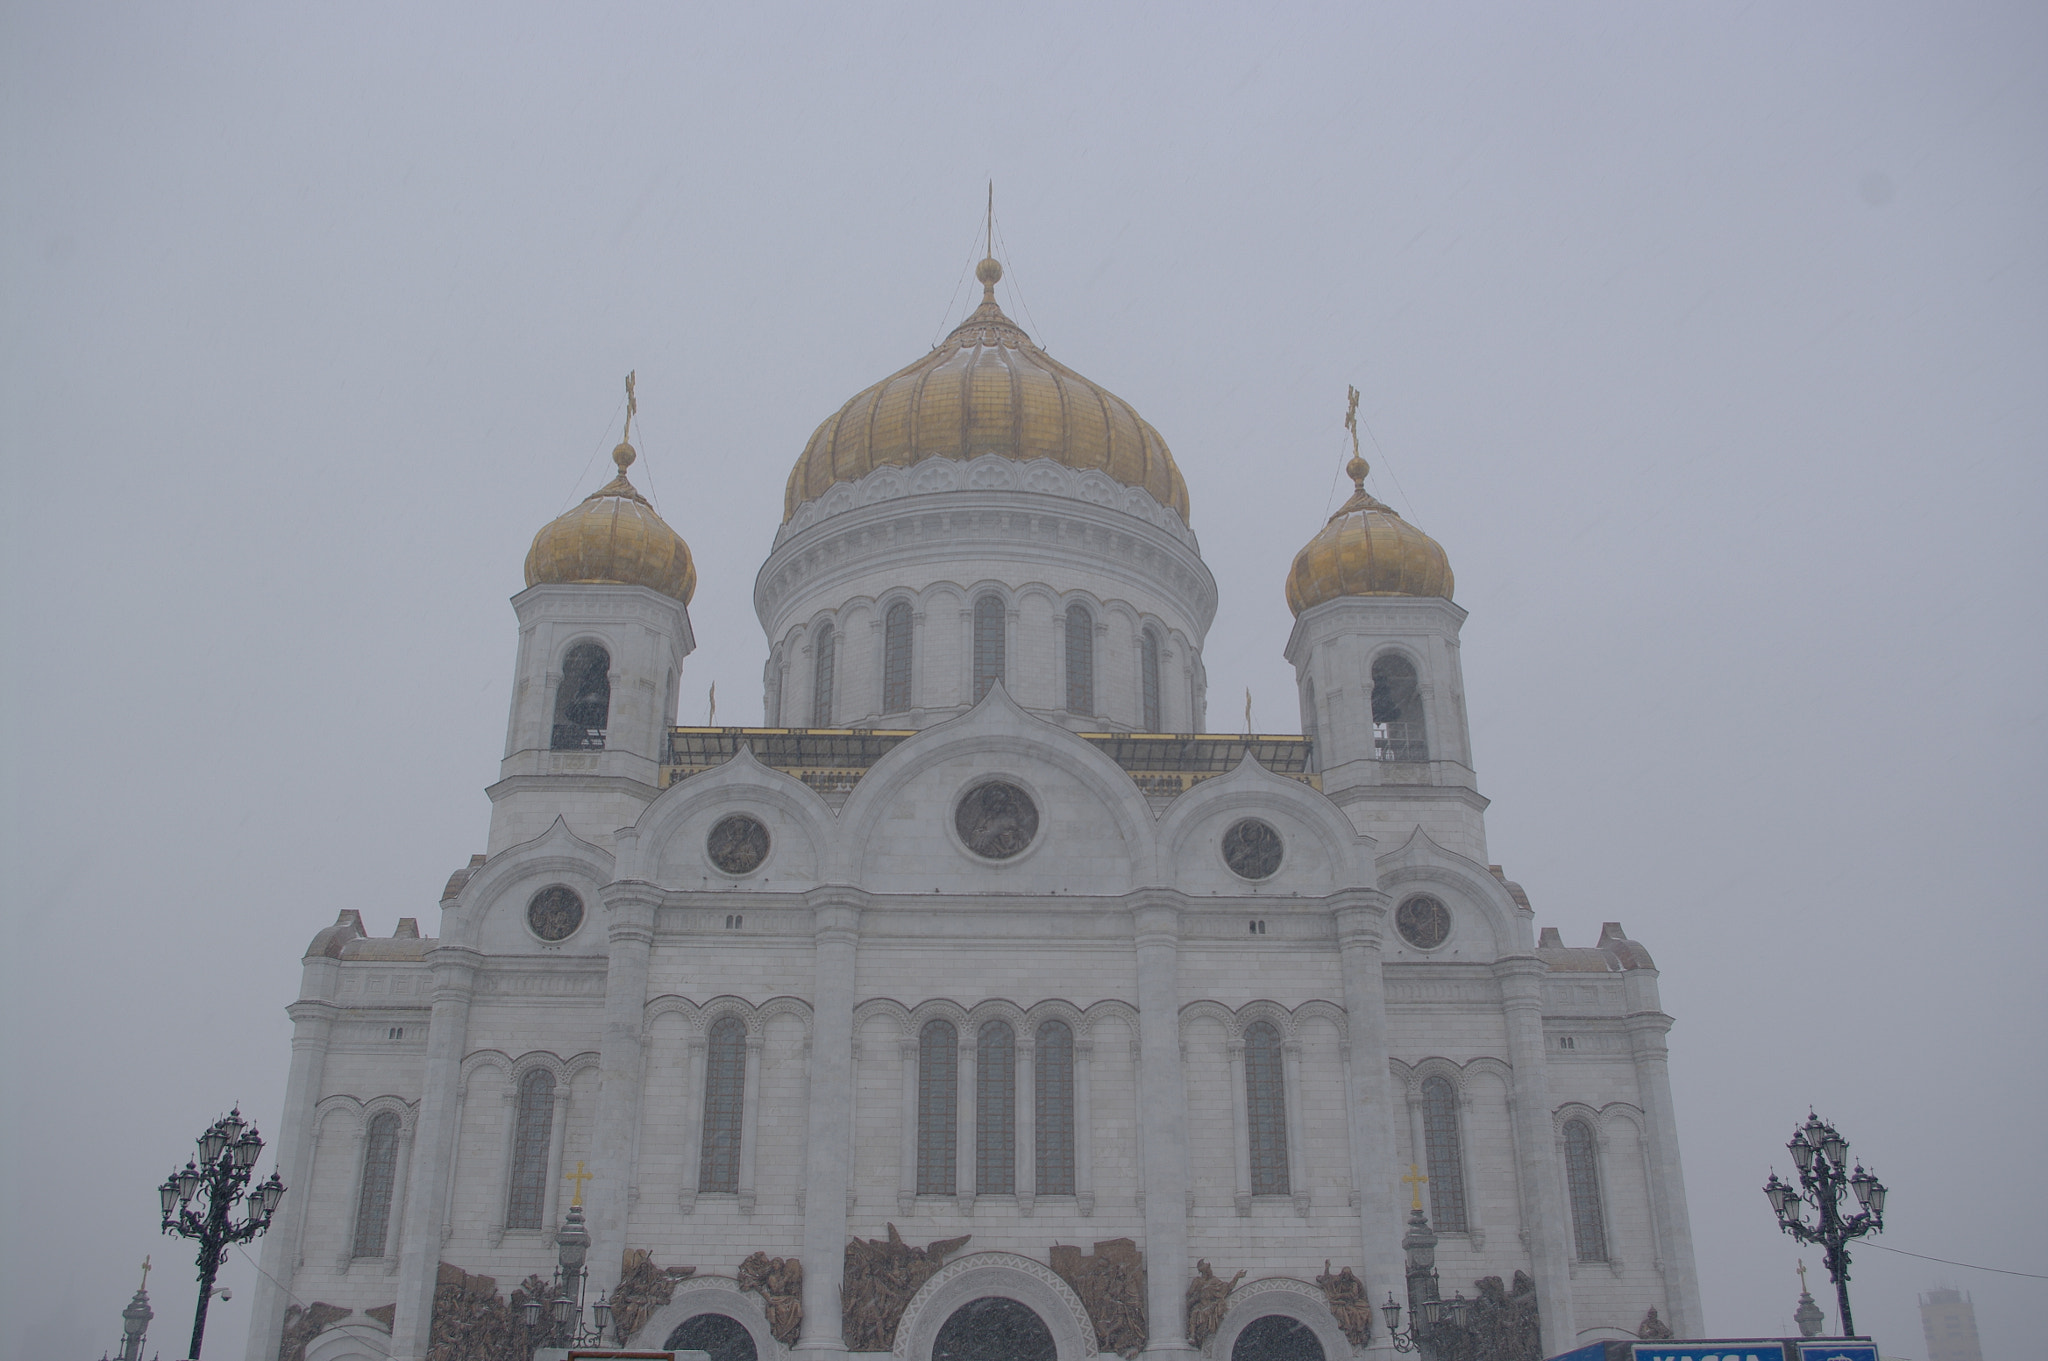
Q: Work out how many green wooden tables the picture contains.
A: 0